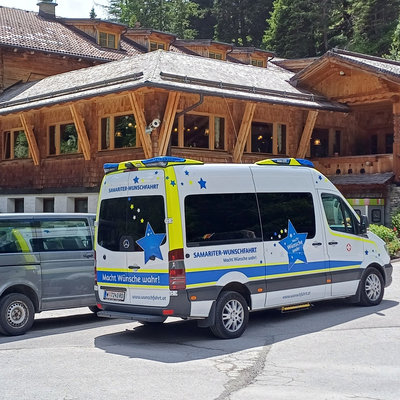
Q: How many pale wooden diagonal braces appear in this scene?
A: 6